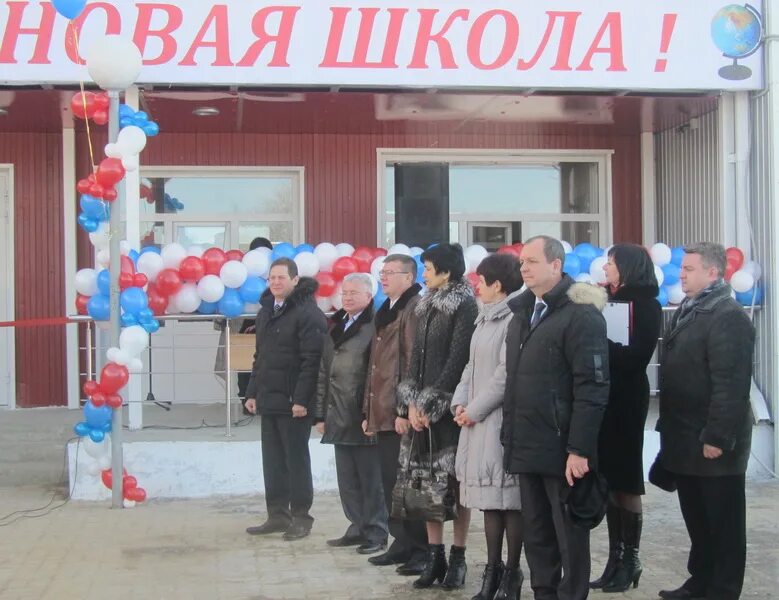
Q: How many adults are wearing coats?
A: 8